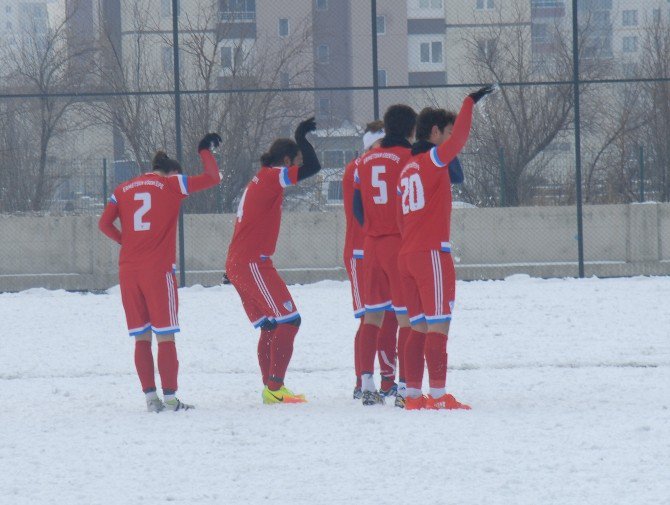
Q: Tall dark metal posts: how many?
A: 3